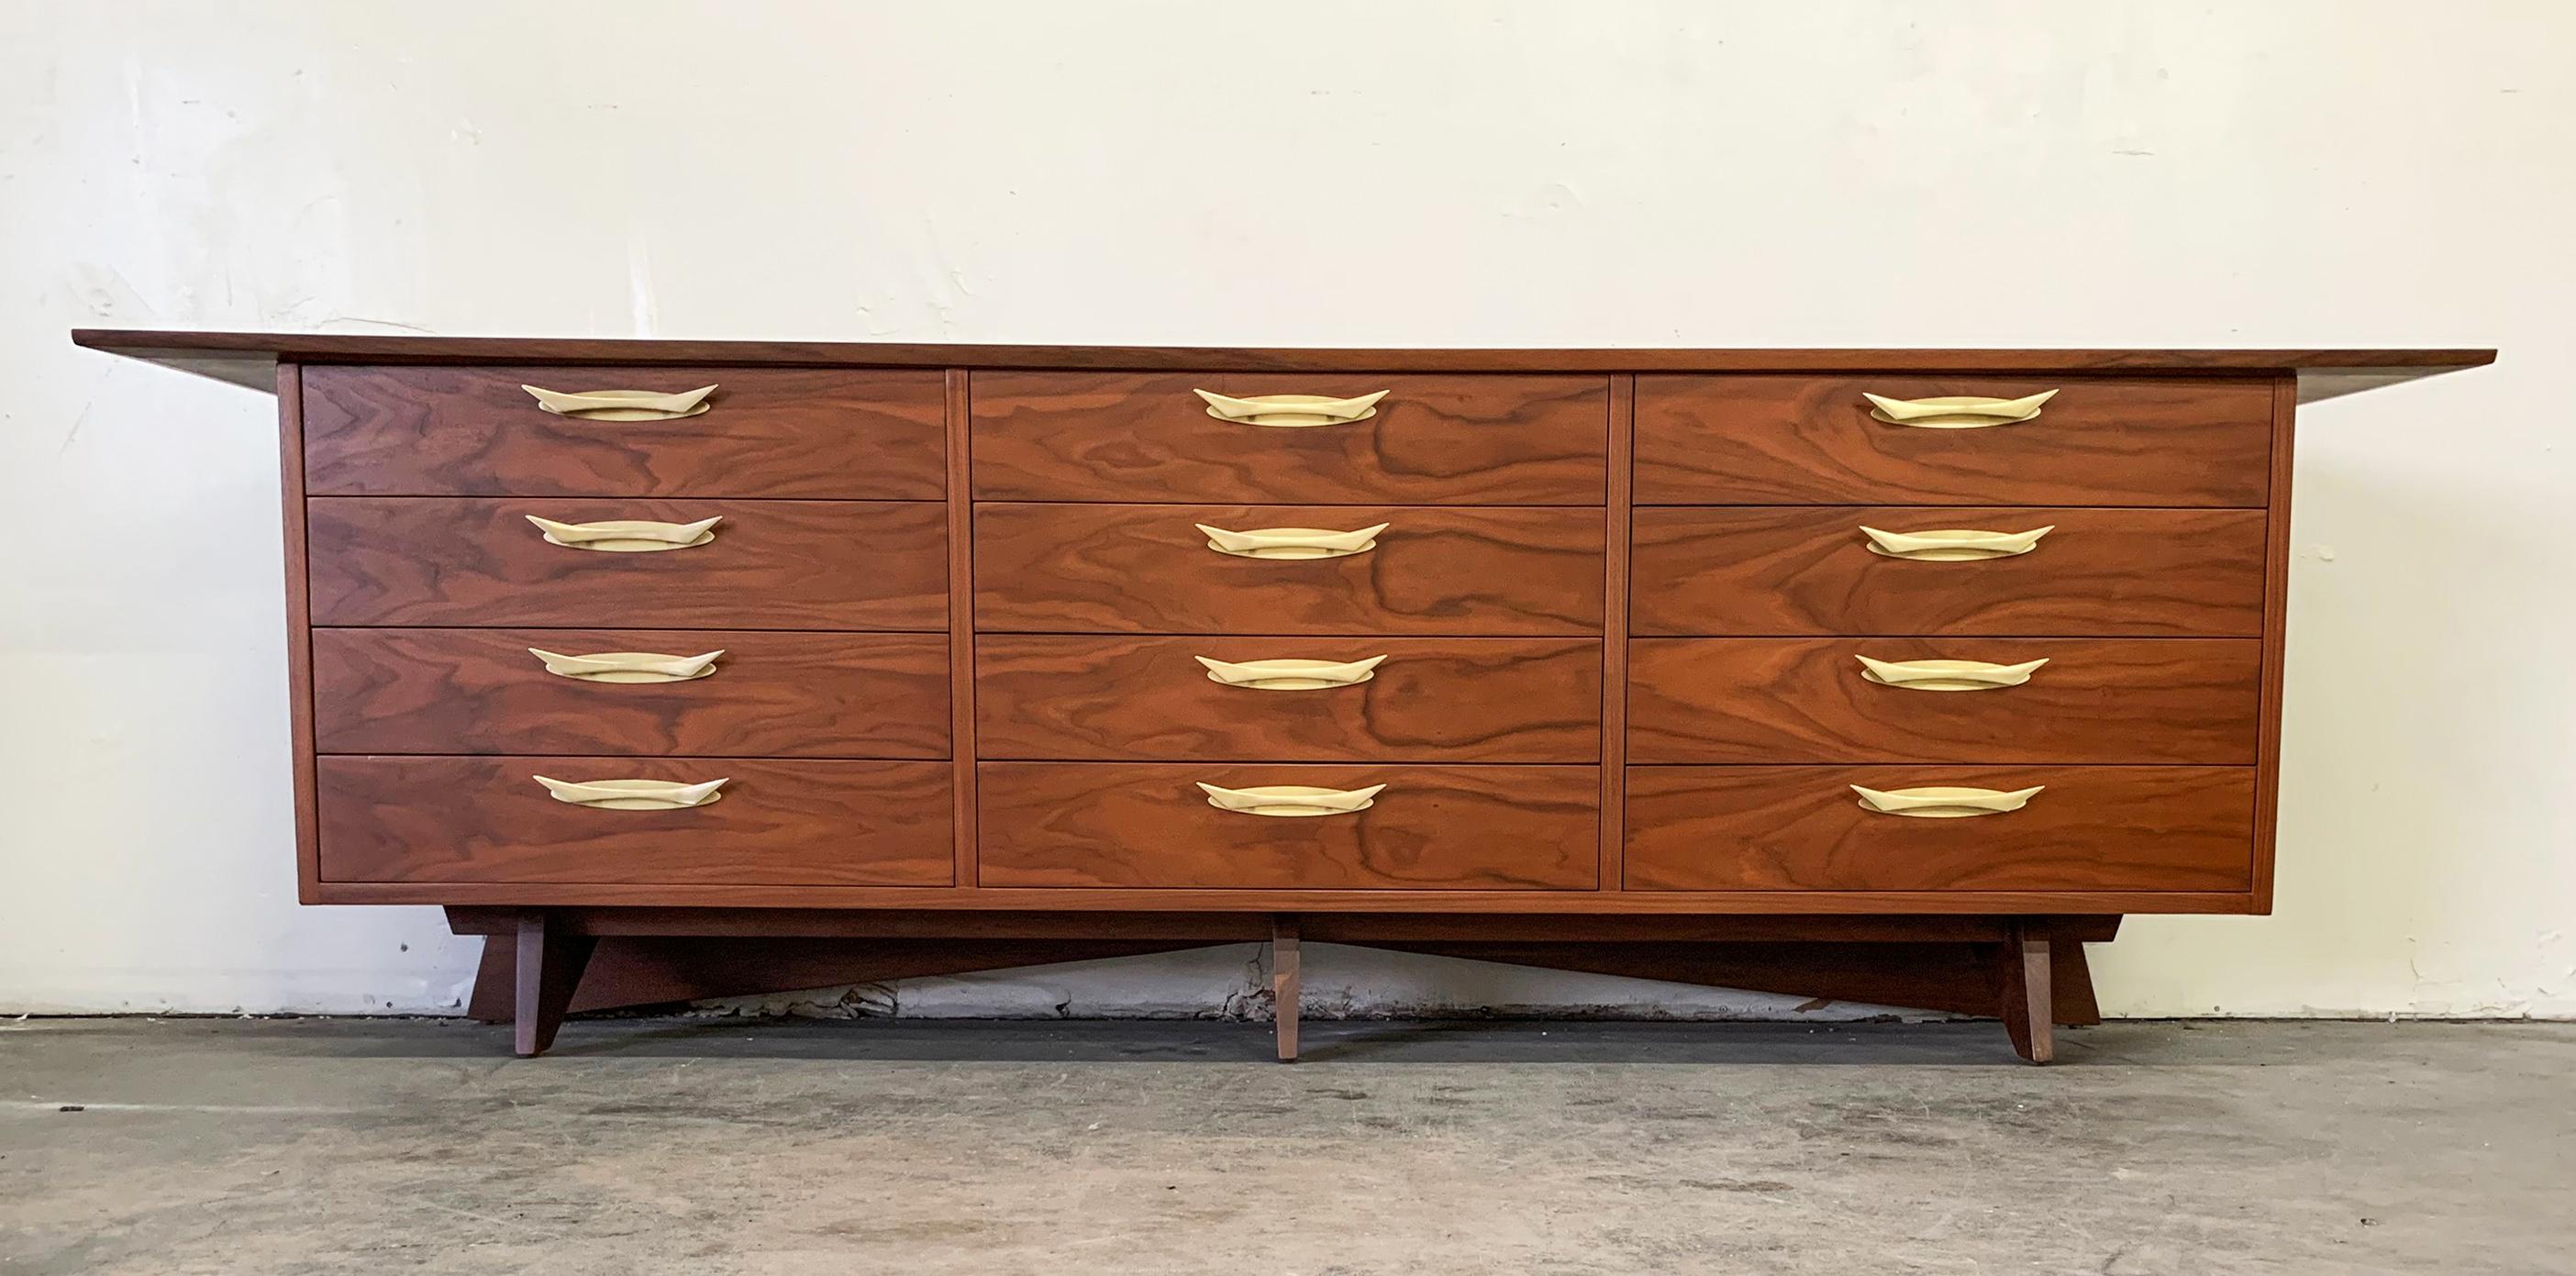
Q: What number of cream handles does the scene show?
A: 12